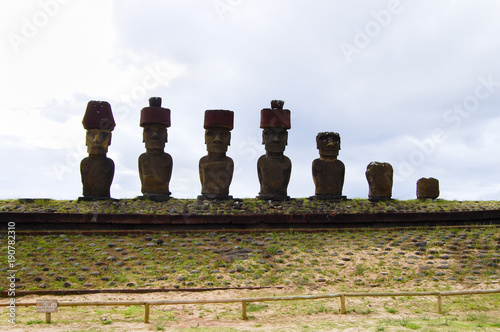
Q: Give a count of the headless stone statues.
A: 2